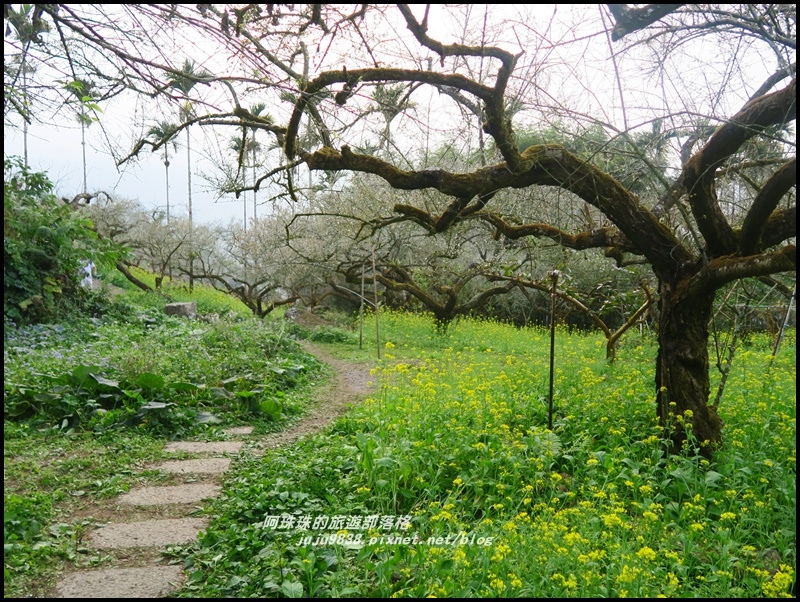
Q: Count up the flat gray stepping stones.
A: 6